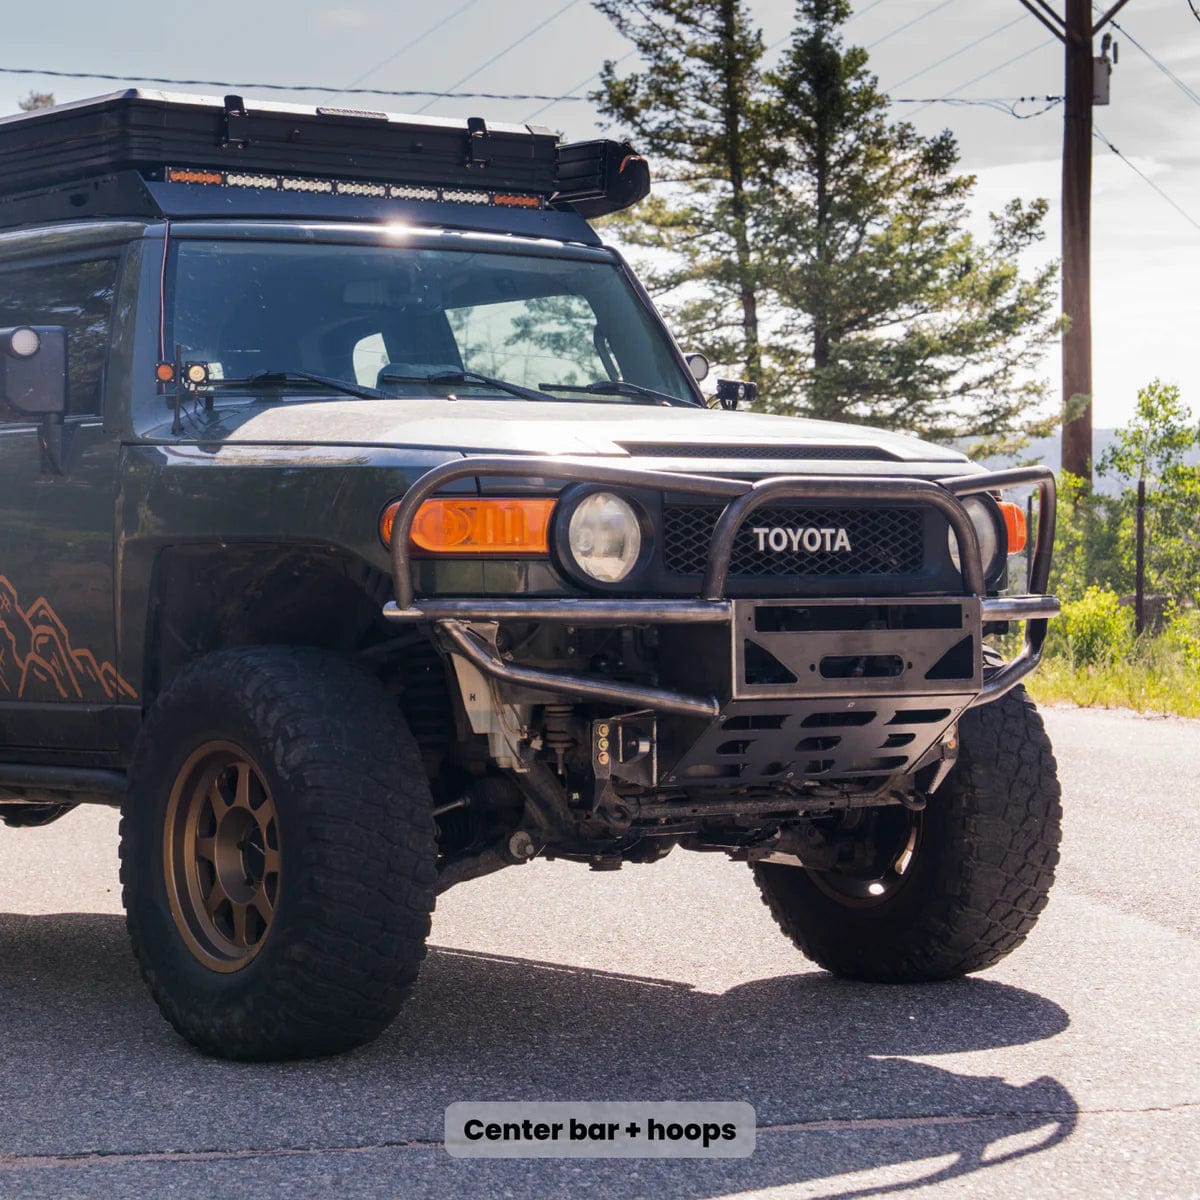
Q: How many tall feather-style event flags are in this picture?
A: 0